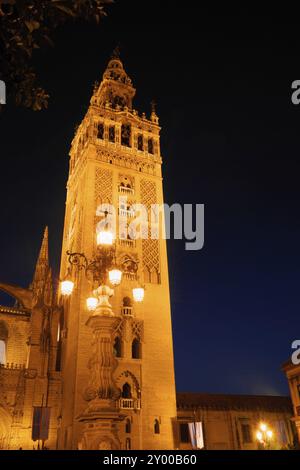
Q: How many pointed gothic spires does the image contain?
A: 1